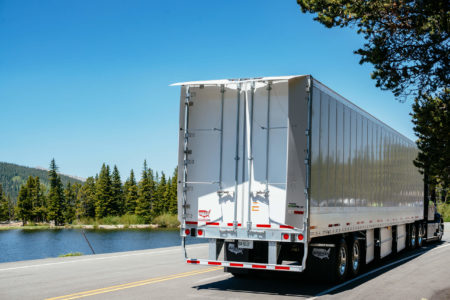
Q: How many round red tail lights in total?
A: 4